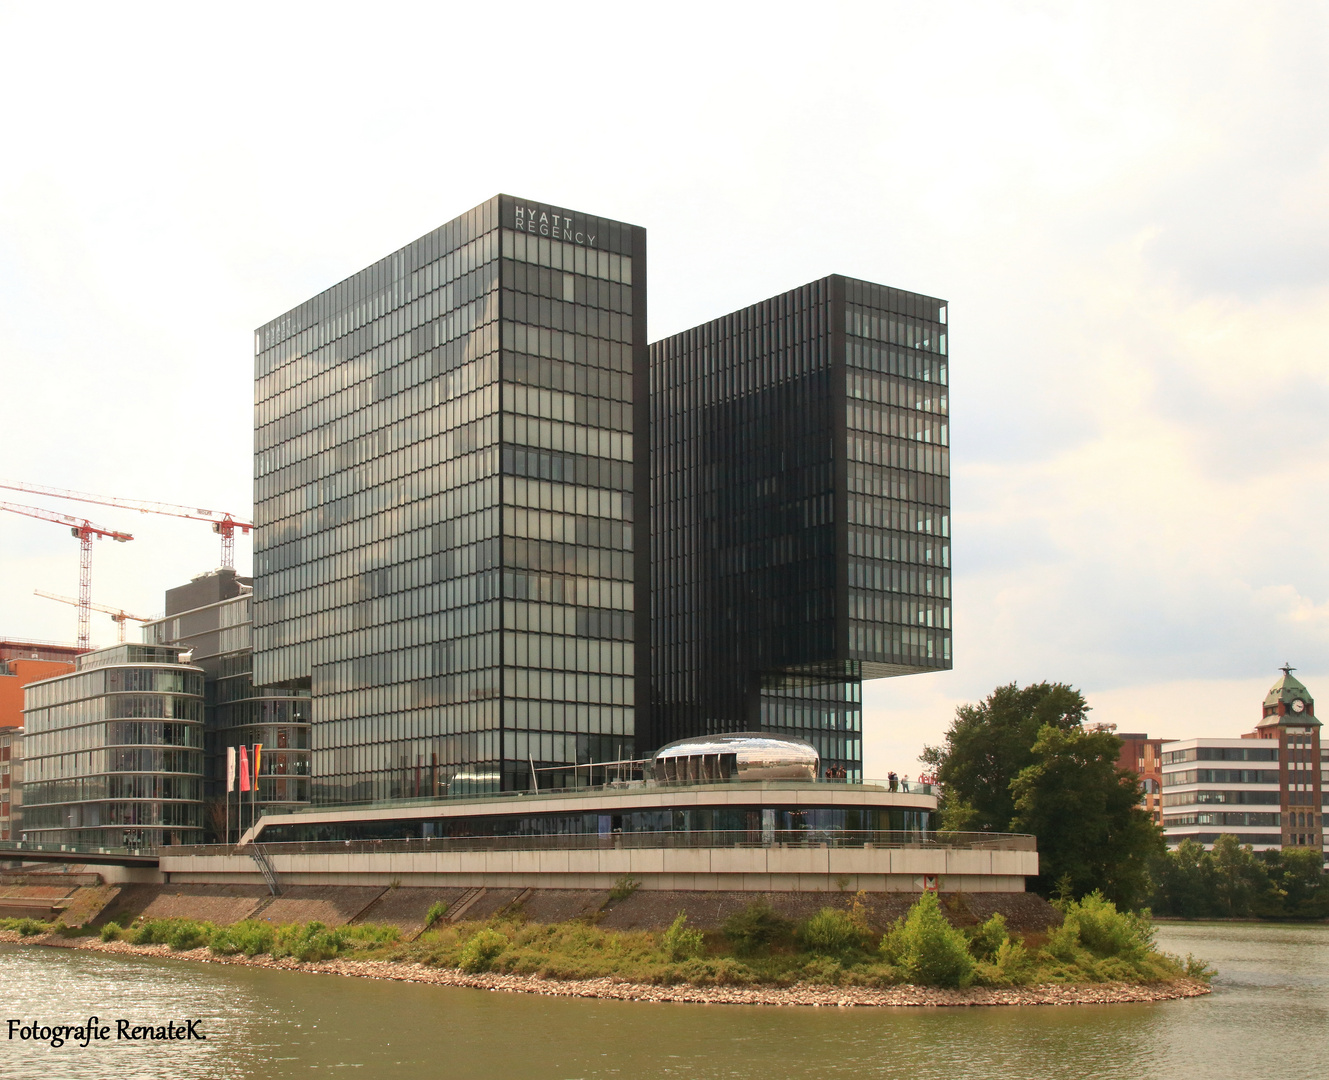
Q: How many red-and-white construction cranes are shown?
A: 2